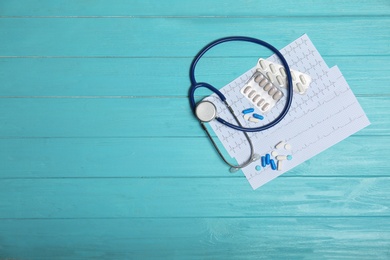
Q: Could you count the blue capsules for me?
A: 5